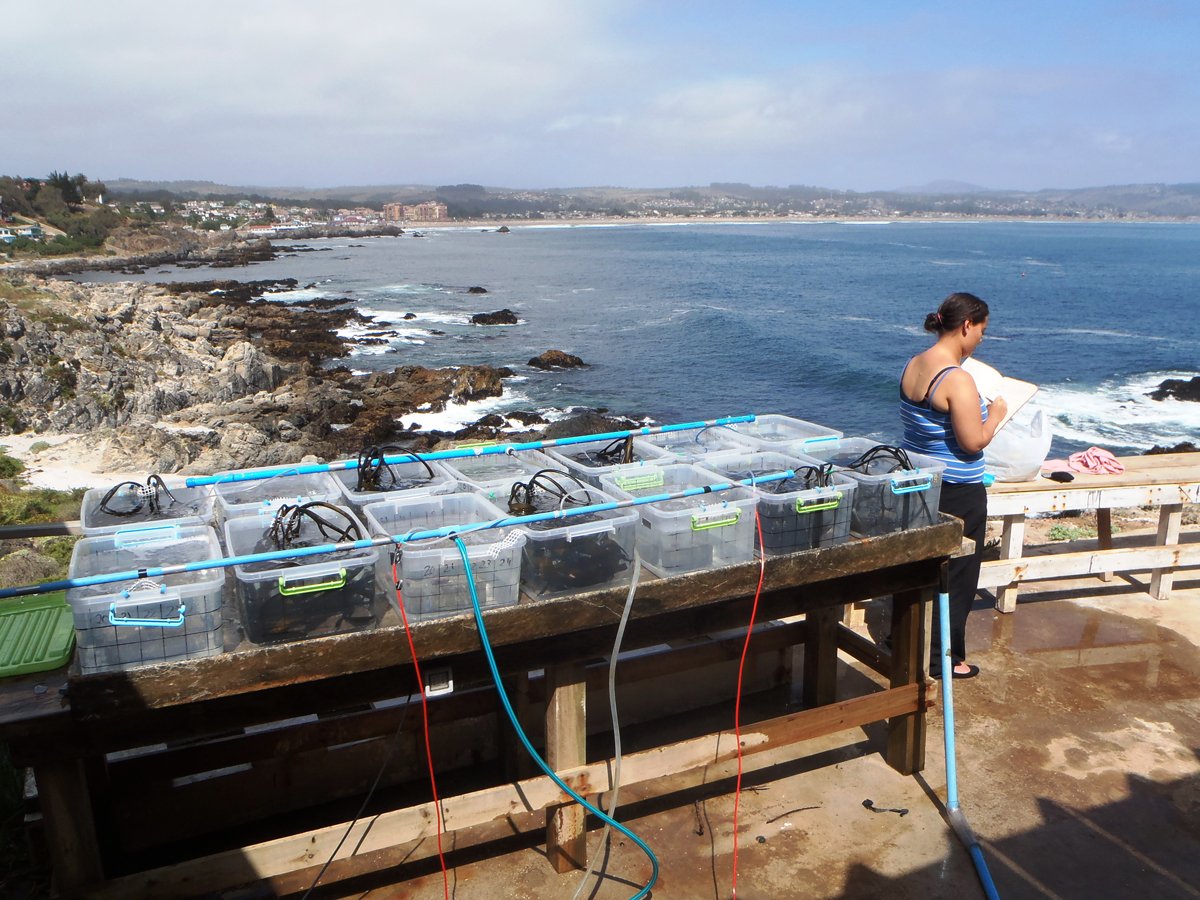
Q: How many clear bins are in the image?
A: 14